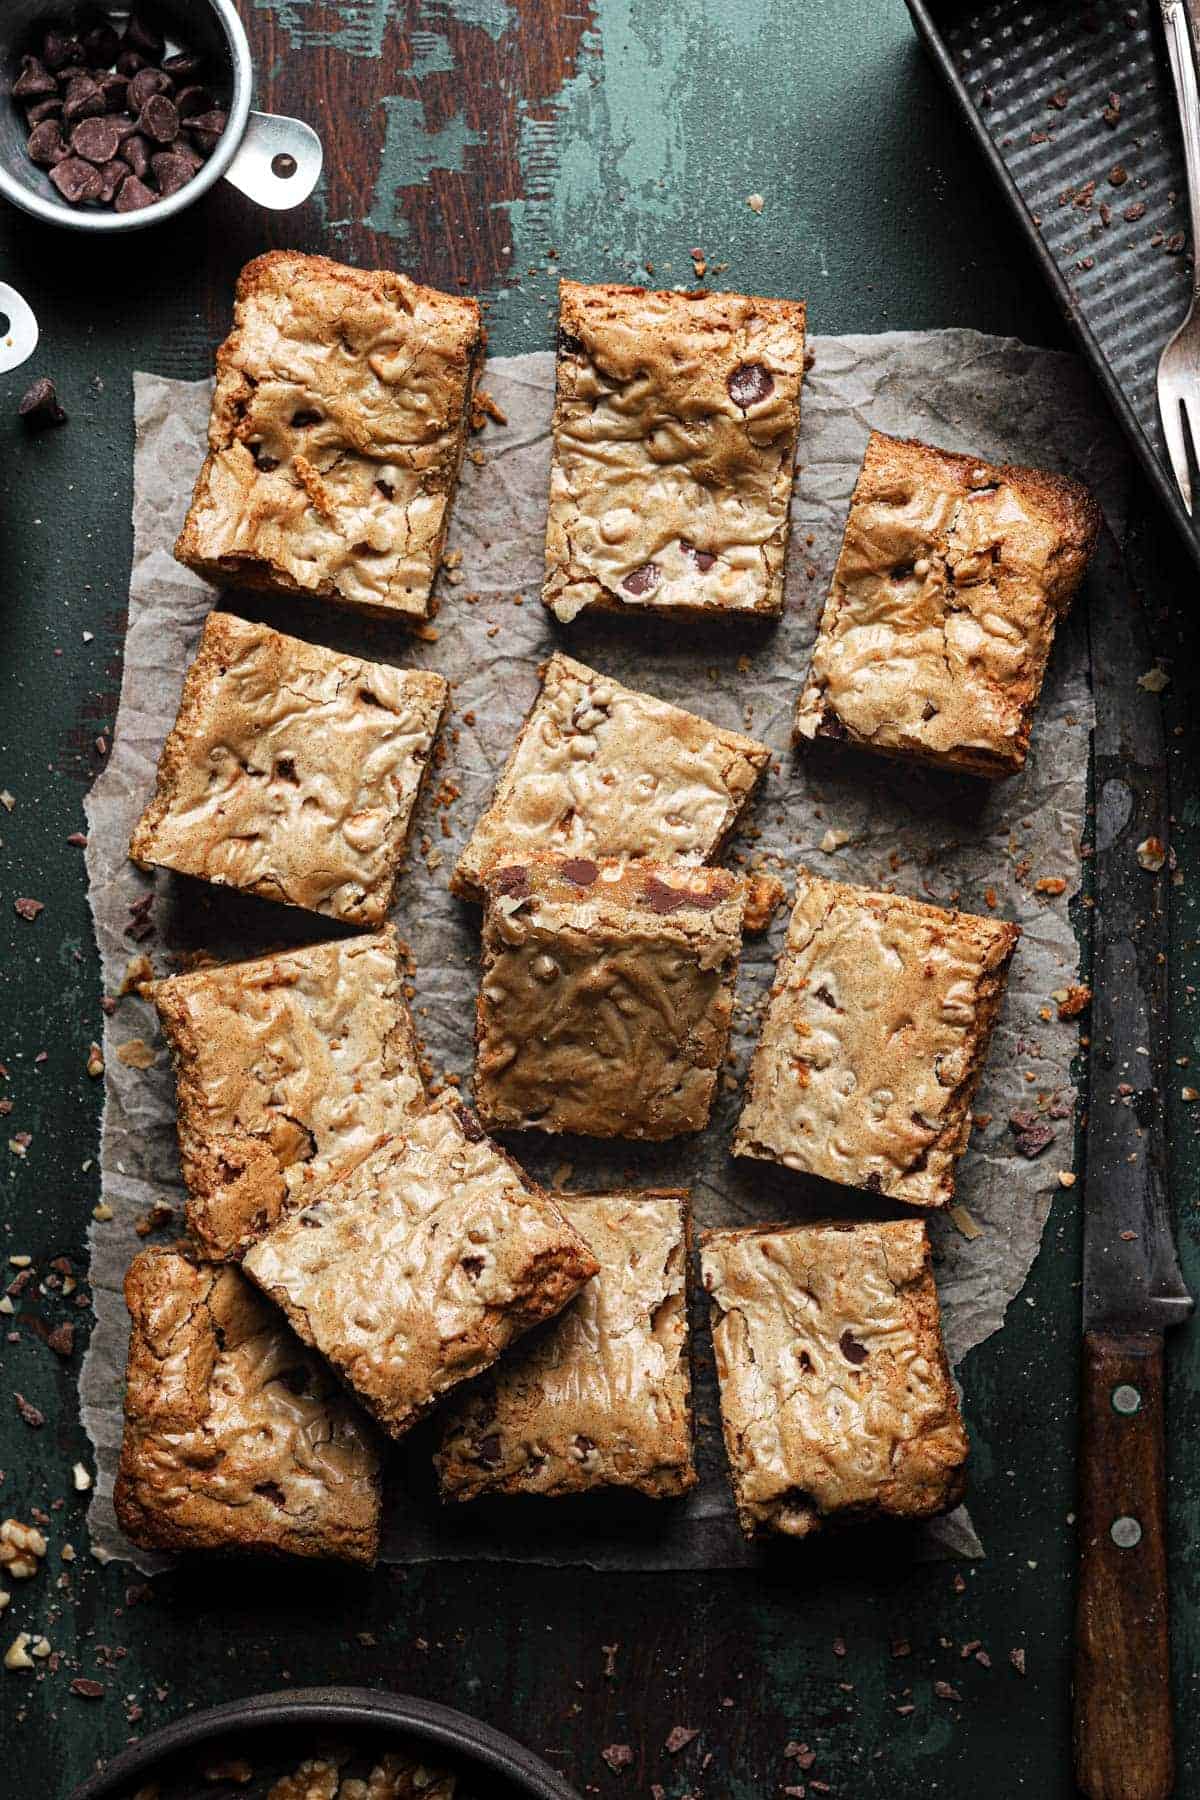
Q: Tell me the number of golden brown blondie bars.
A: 12